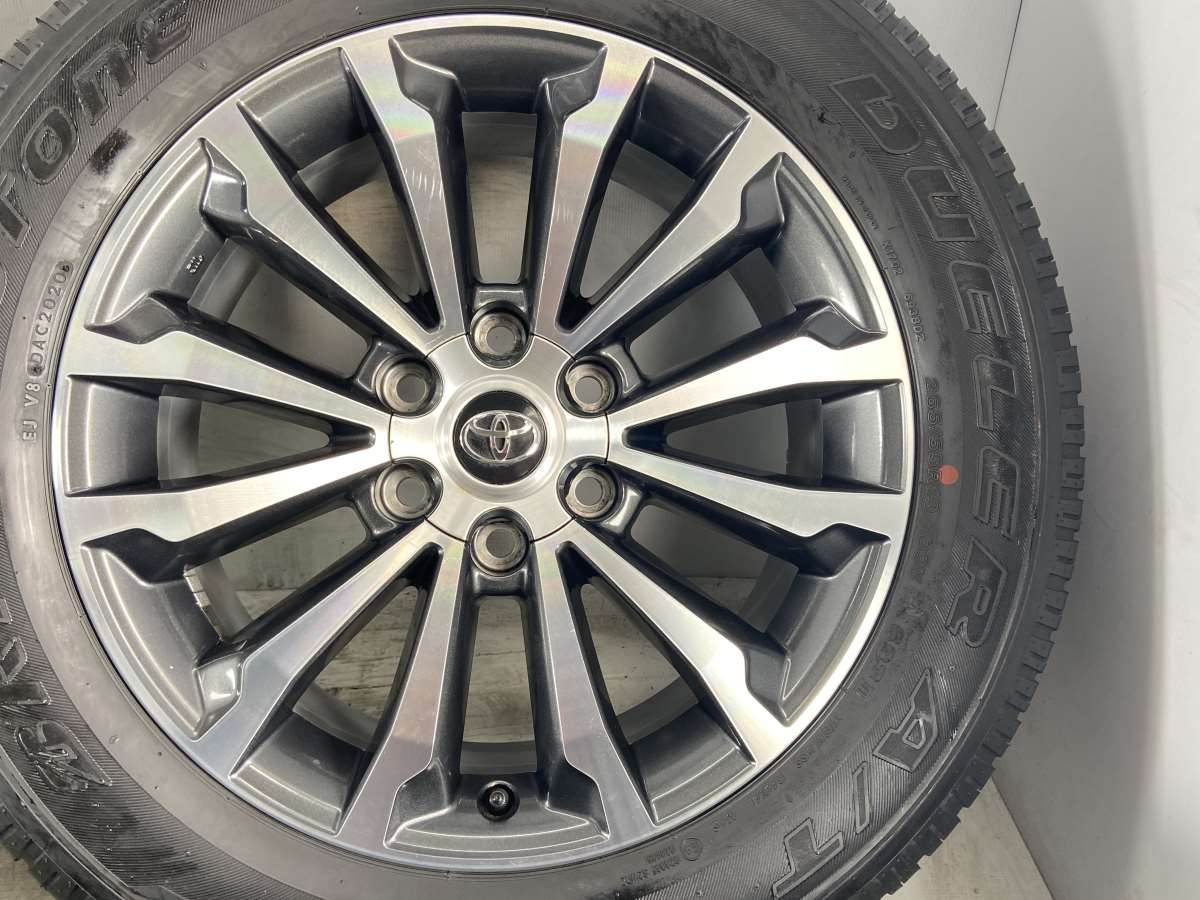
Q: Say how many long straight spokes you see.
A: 12